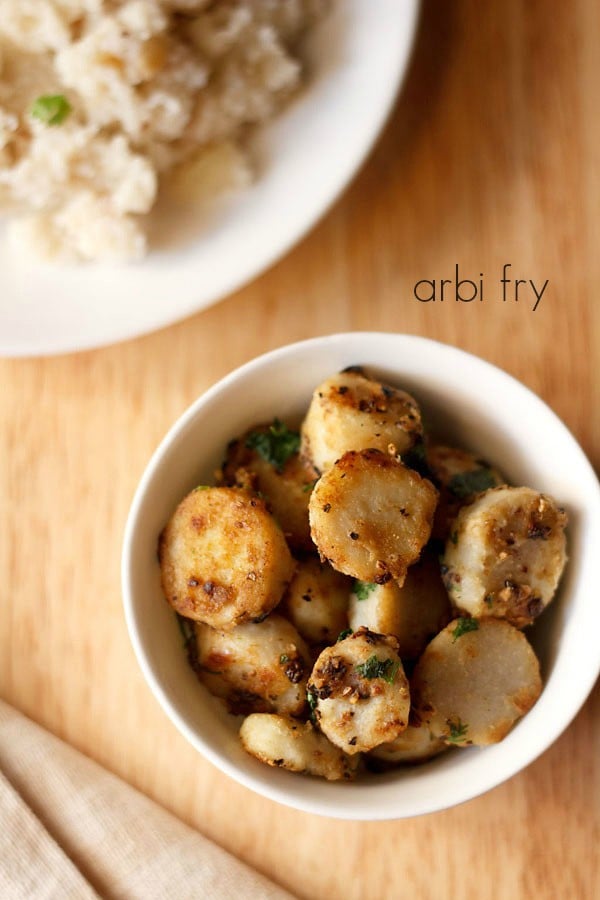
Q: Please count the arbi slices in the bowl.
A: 13